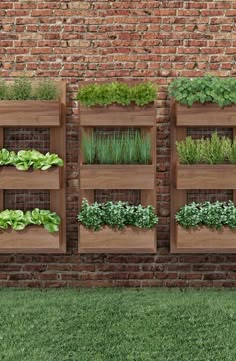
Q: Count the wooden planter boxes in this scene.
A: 9